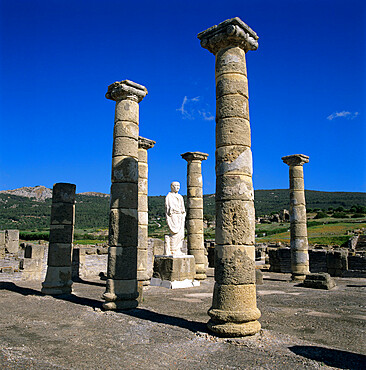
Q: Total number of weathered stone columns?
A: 6